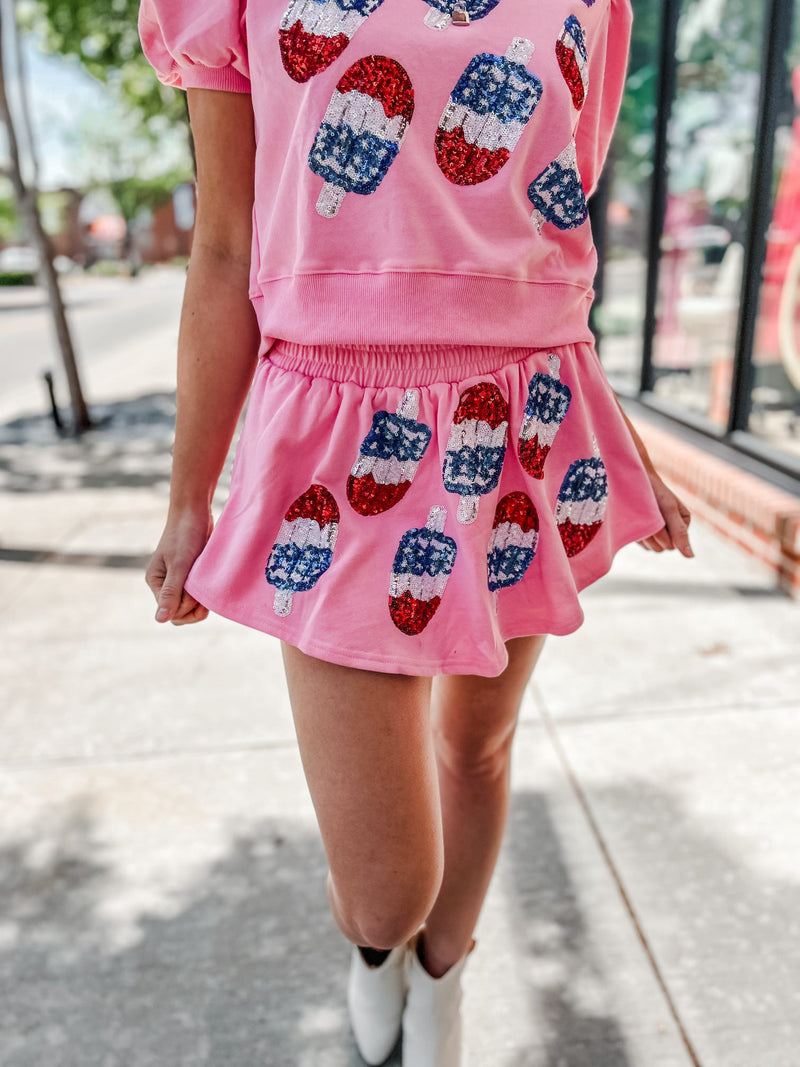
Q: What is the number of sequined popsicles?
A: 13